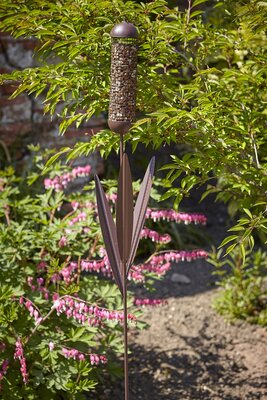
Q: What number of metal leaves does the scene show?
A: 3